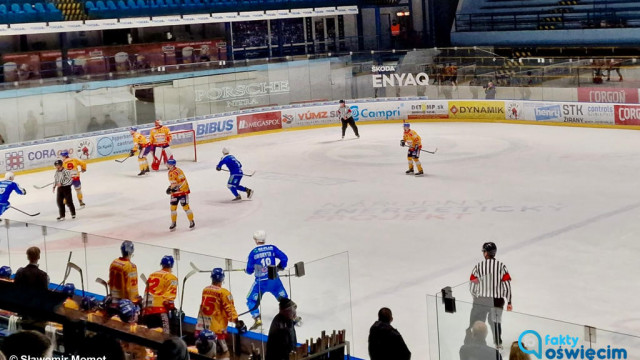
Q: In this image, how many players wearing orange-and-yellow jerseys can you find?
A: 8